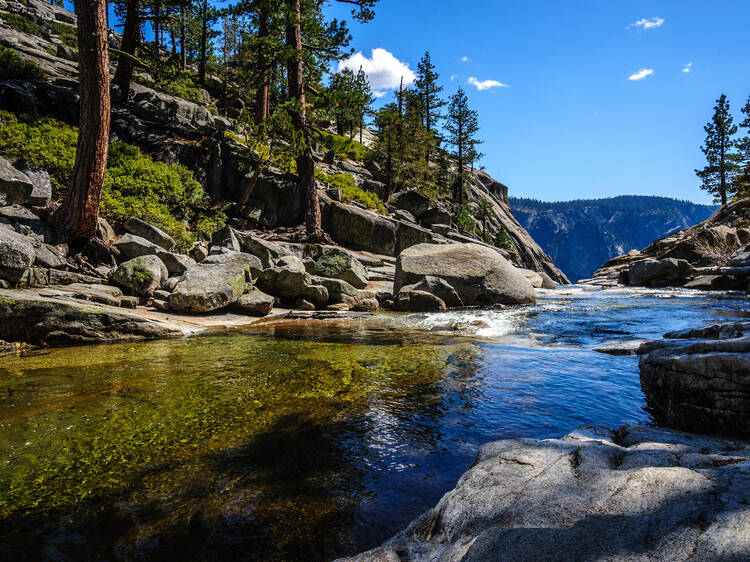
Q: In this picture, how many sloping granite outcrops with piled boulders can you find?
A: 2